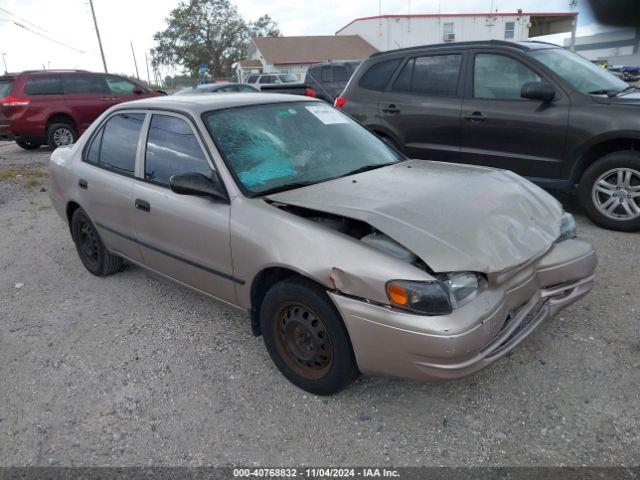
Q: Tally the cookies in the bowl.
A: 0